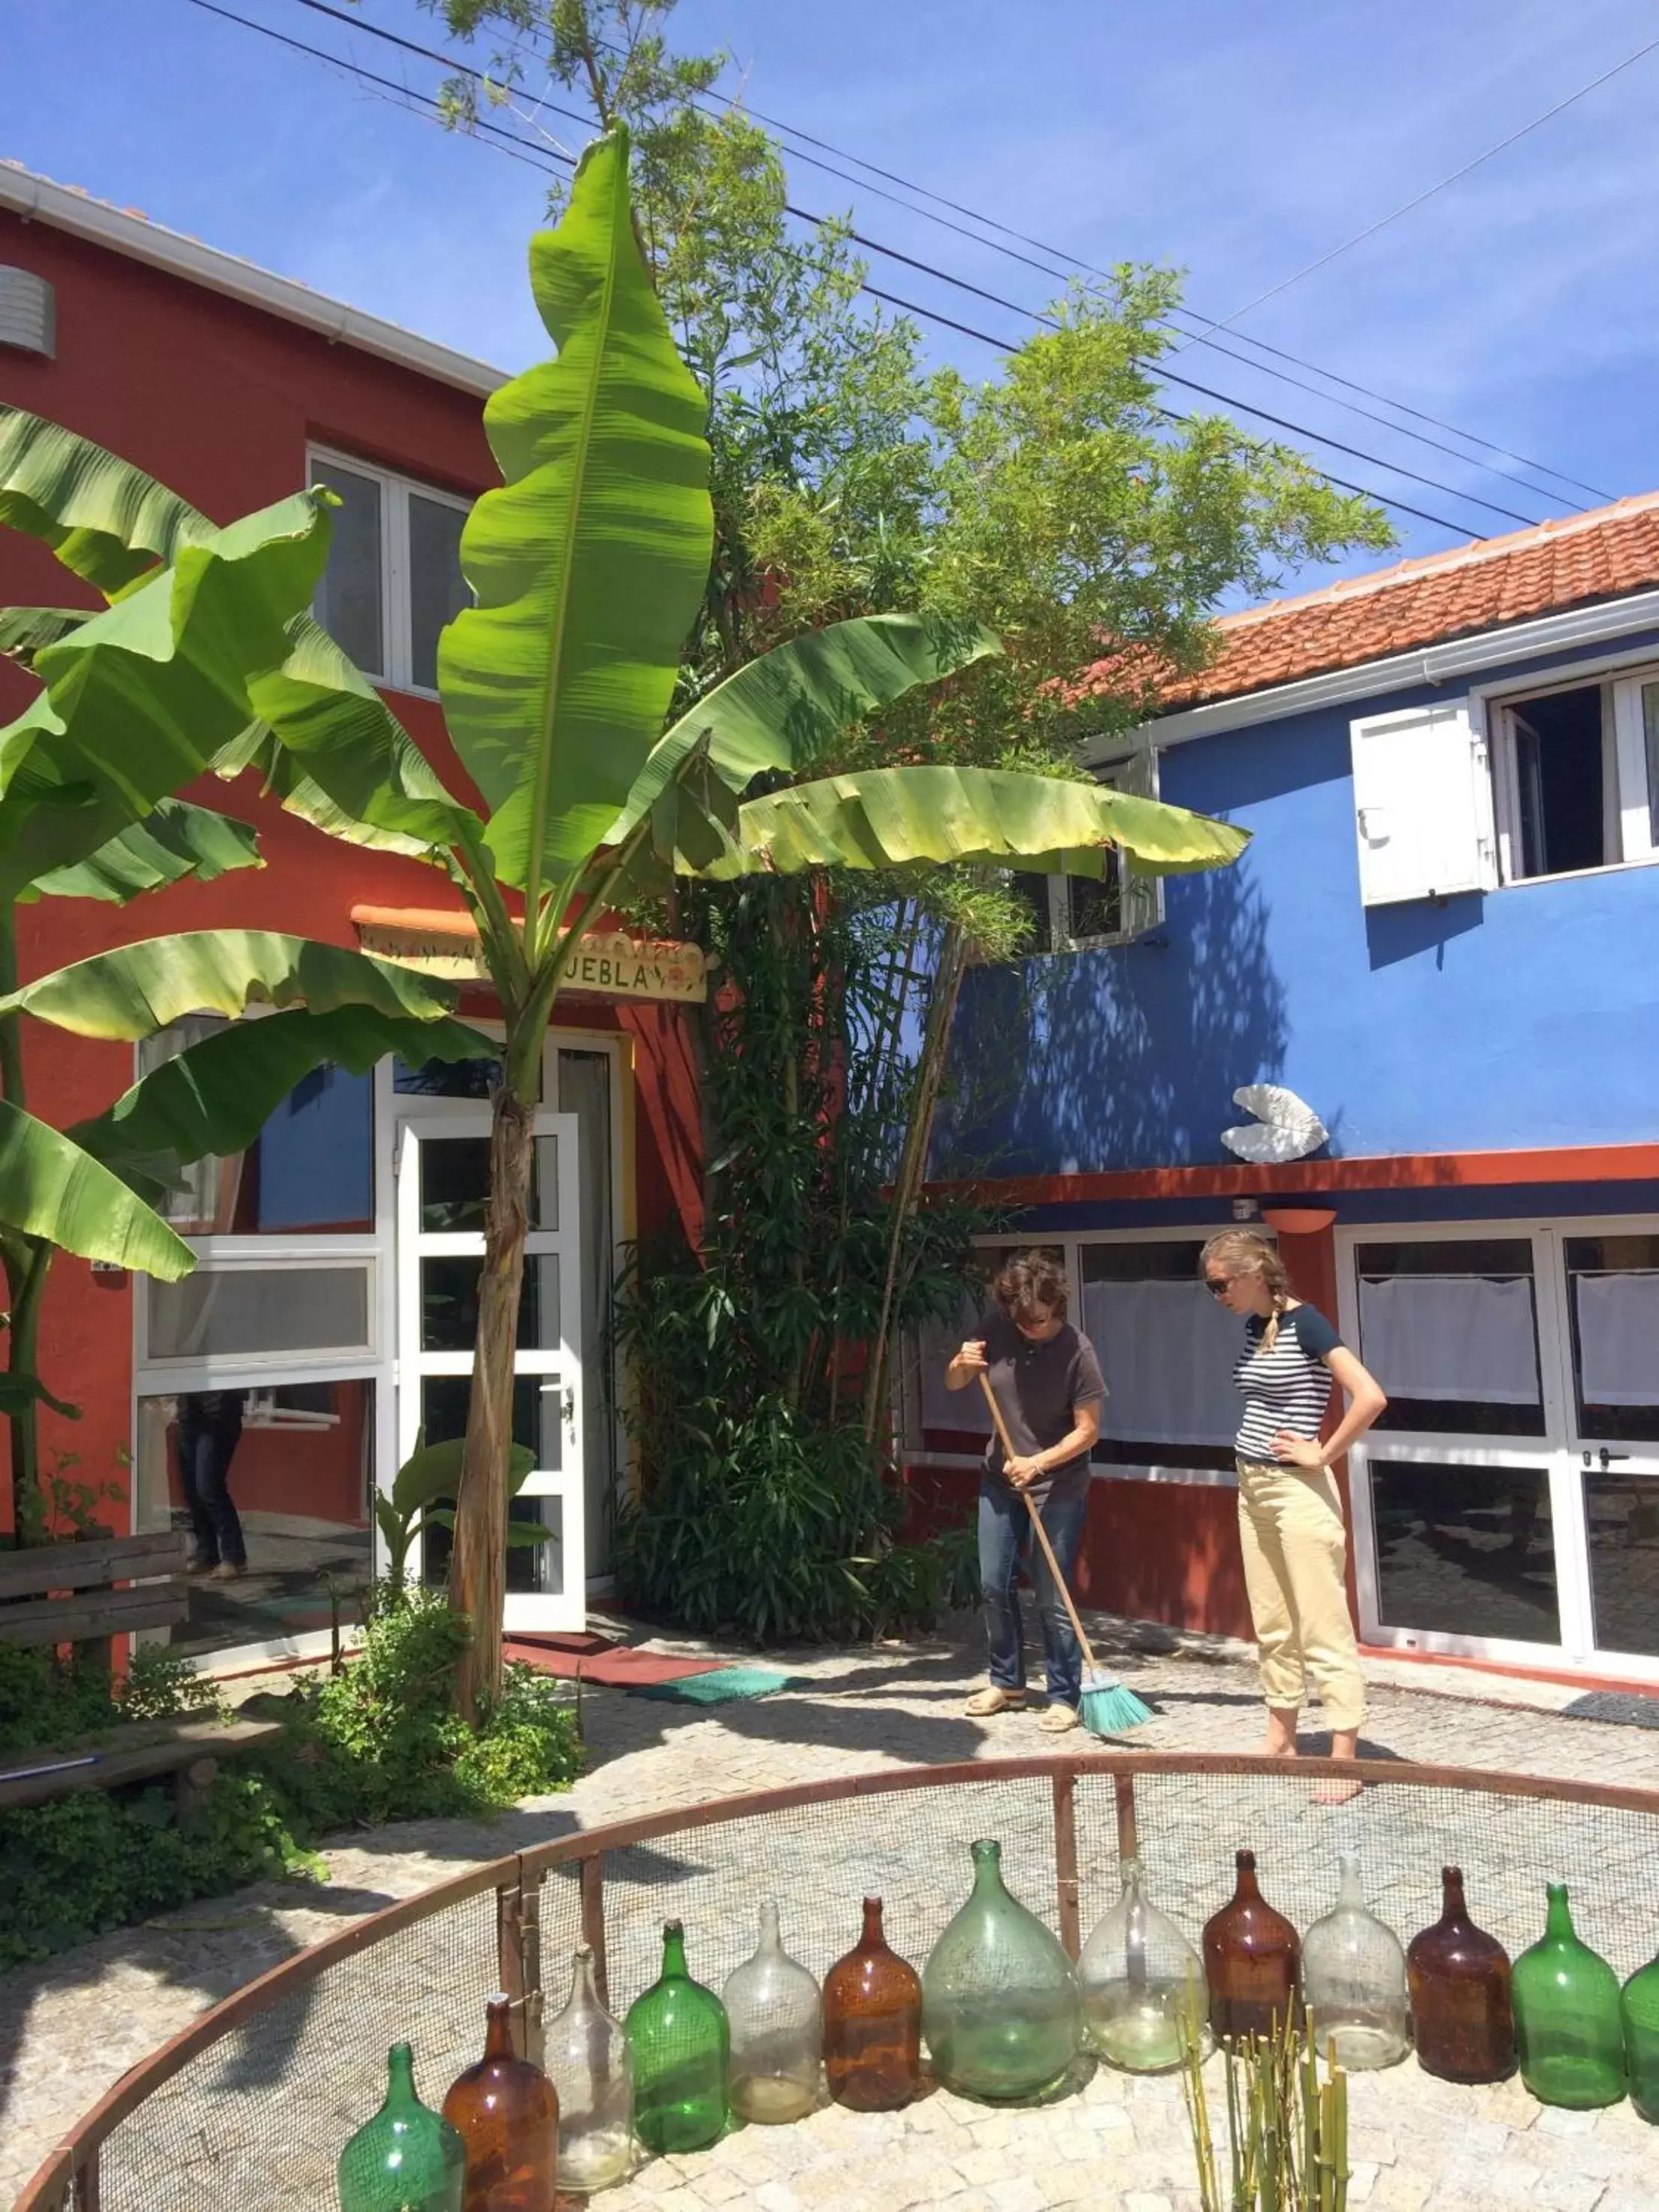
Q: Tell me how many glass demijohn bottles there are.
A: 13